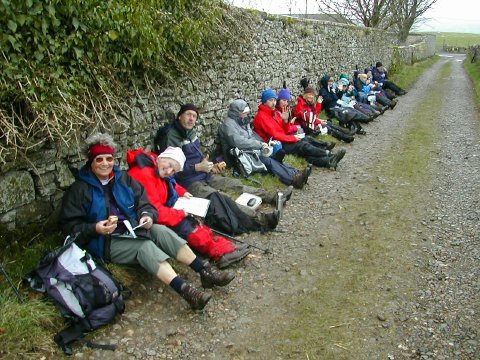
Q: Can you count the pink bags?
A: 0